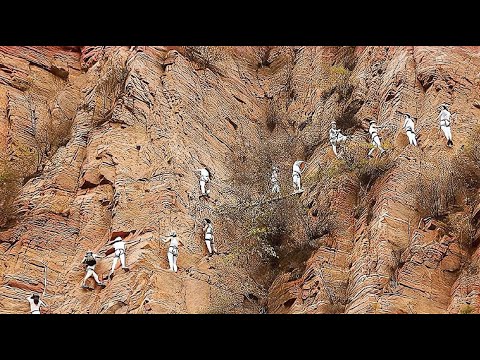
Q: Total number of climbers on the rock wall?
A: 12